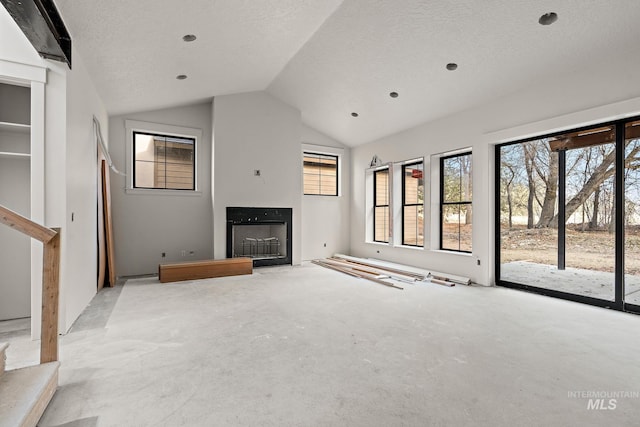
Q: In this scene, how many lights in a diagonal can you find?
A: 4